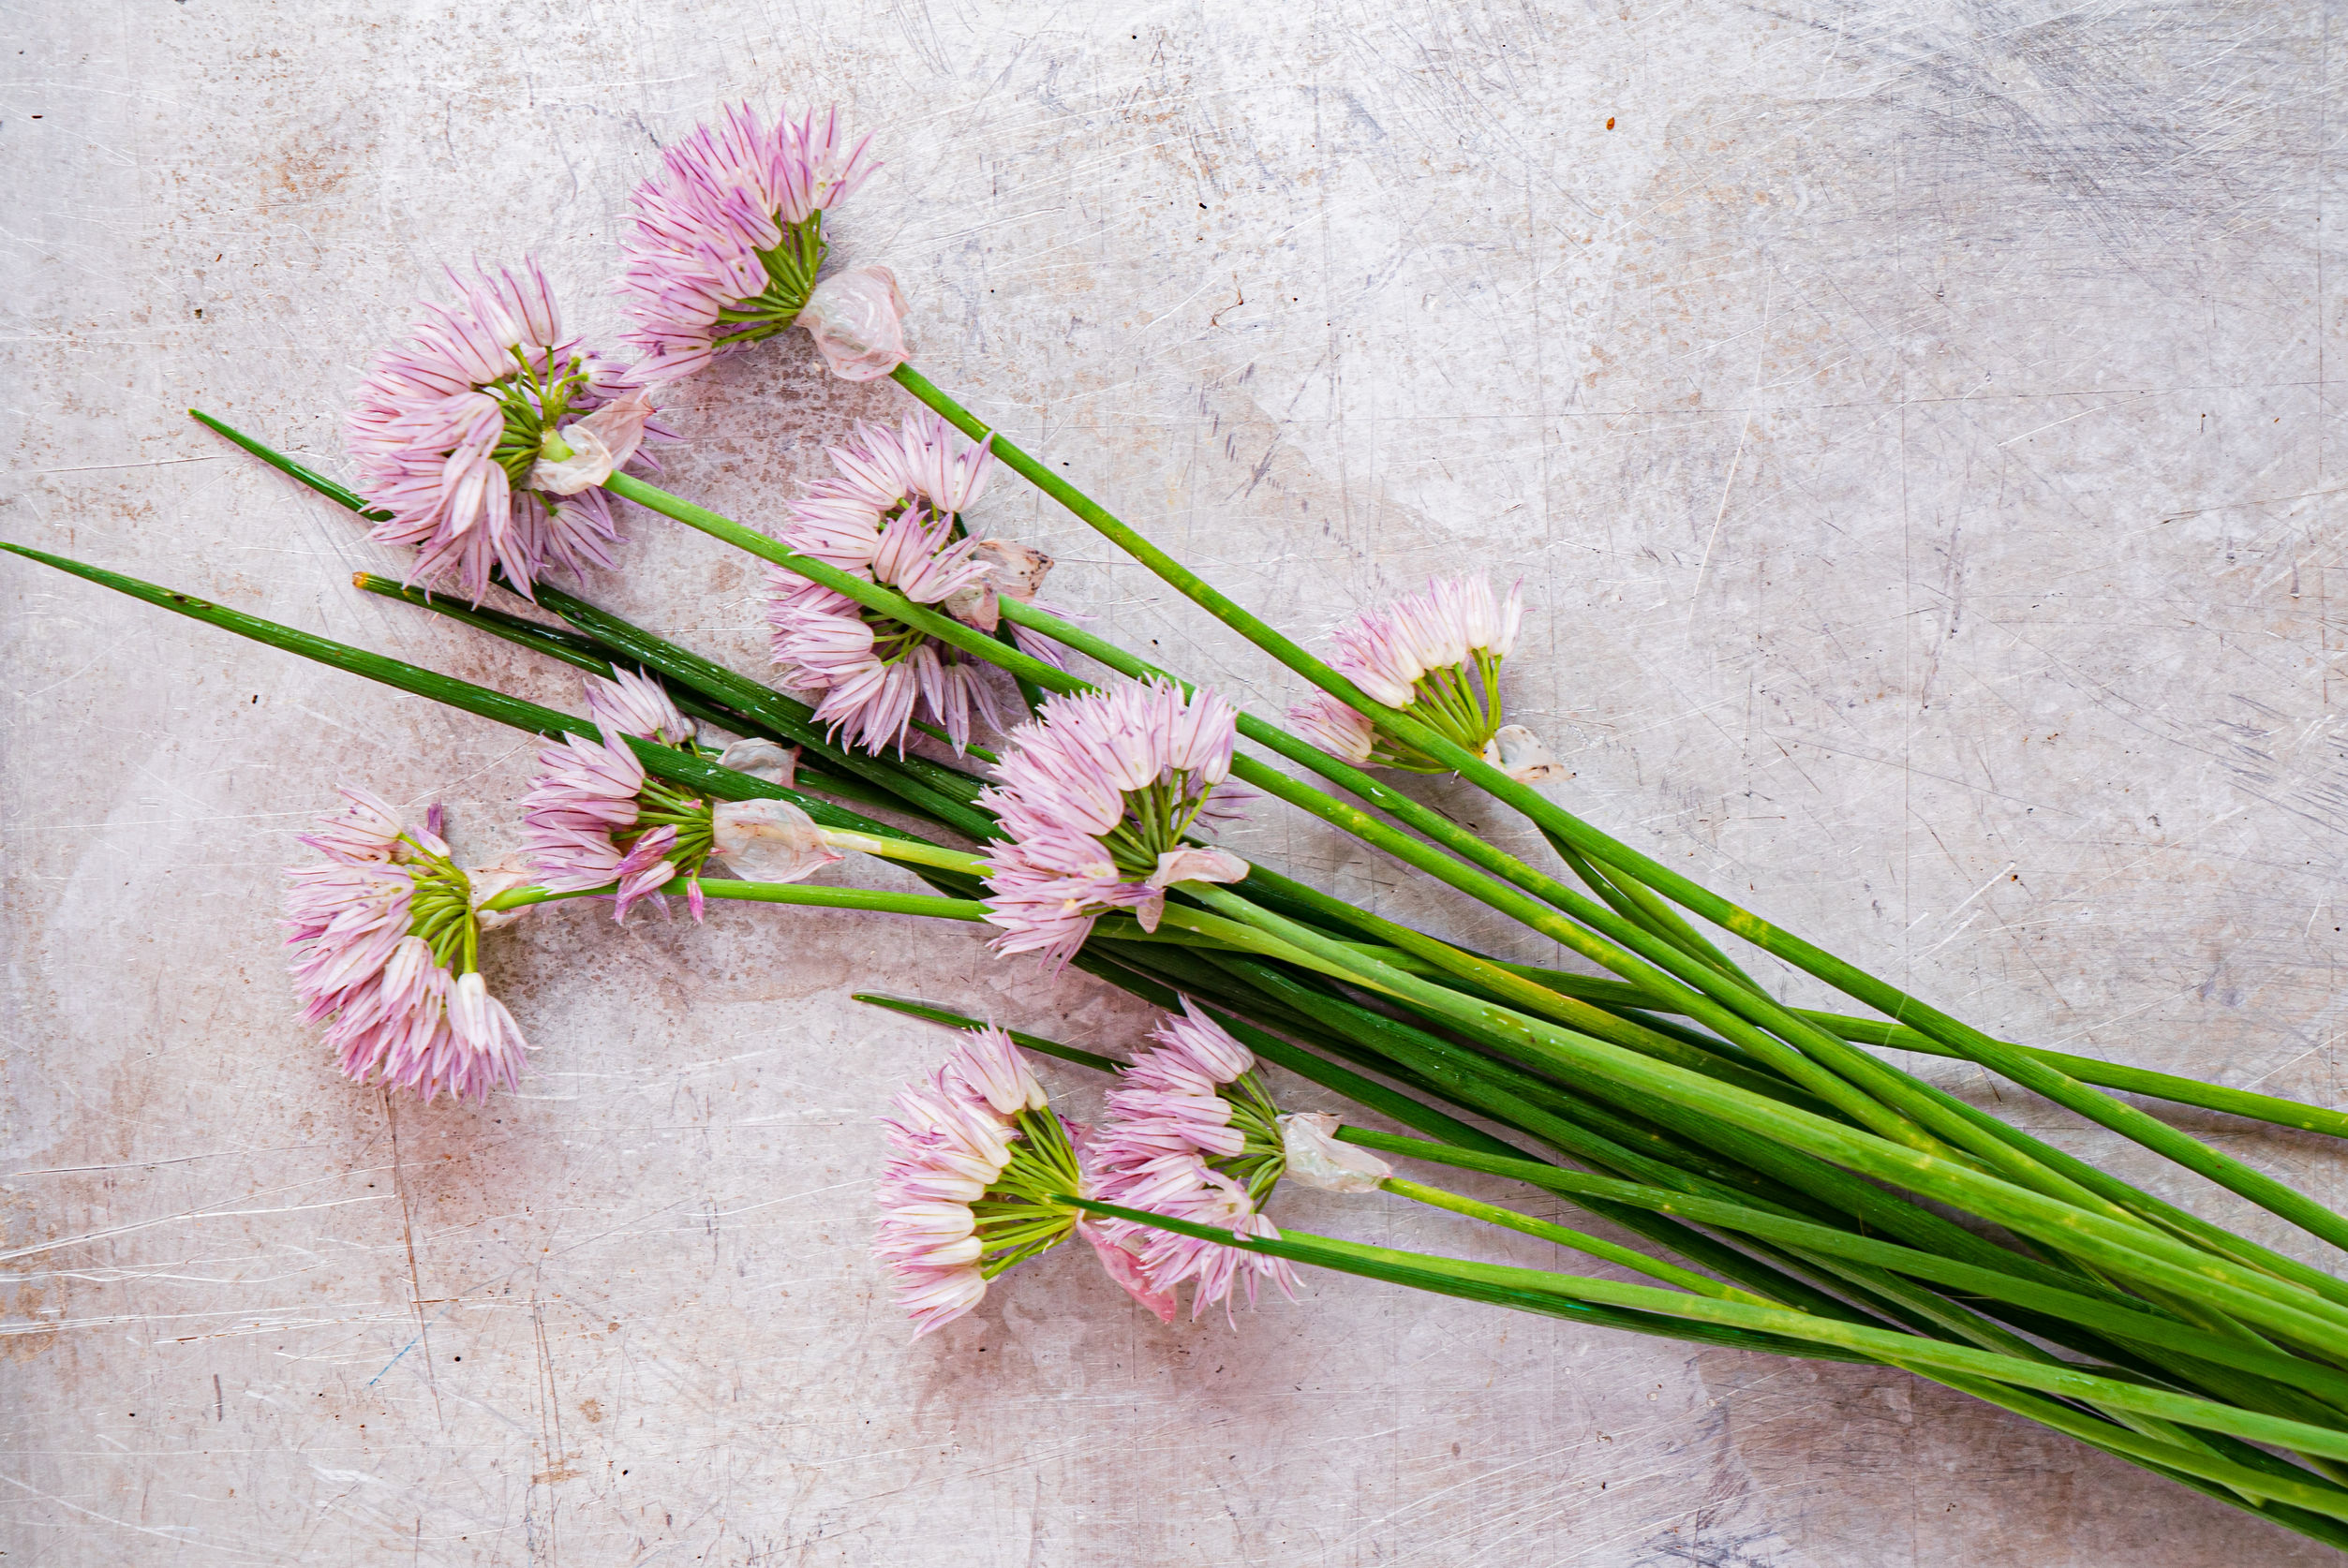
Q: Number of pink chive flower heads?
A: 9